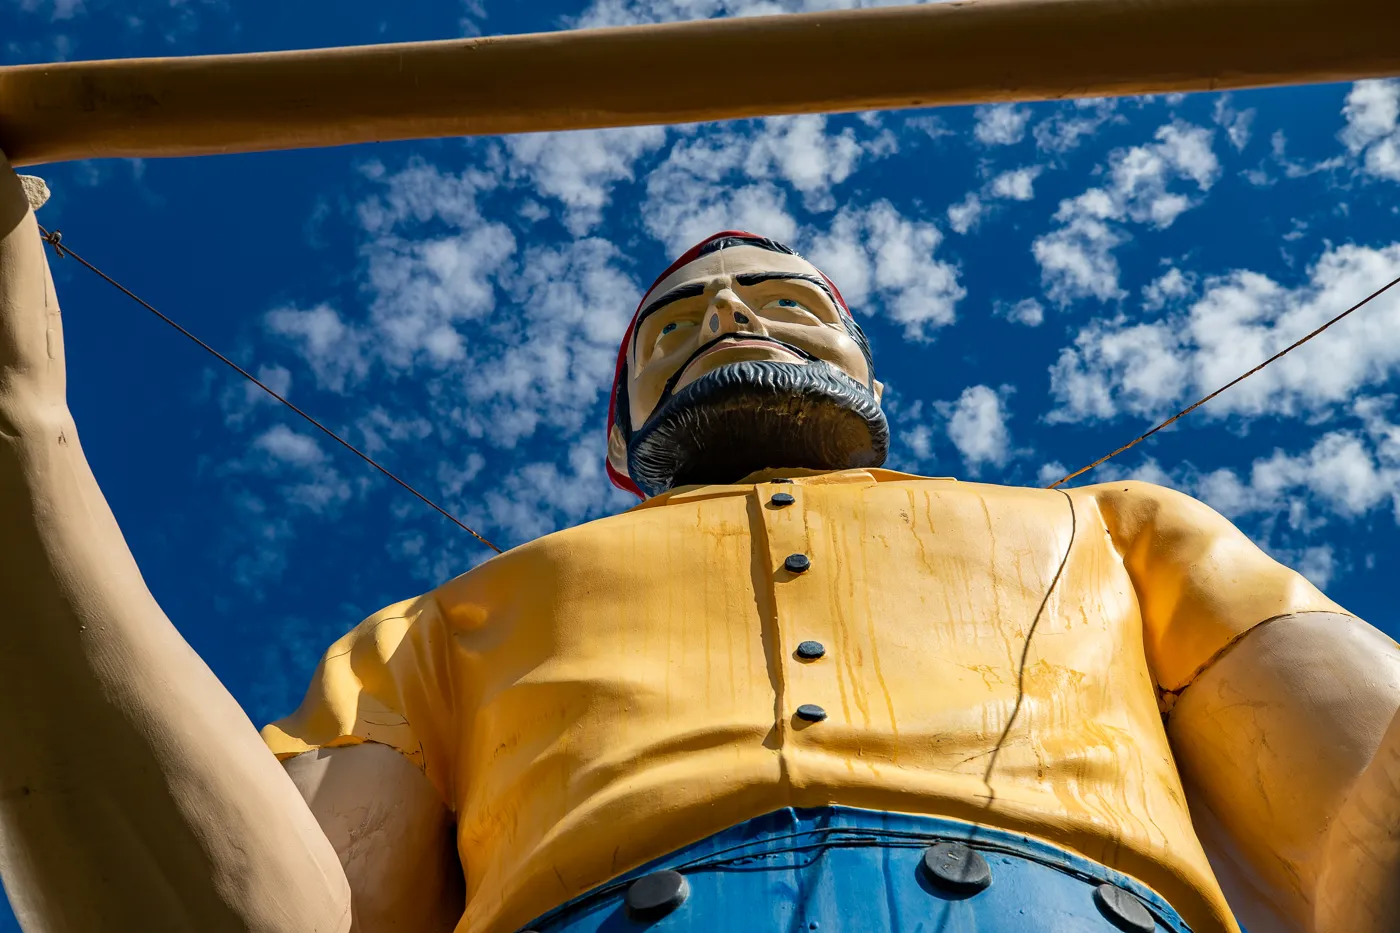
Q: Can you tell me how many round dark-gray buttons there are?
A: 7